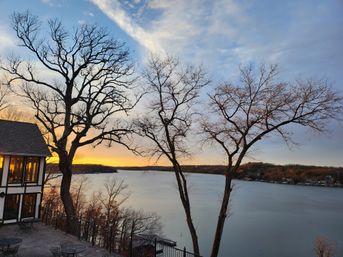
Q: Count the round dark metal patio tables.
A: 2